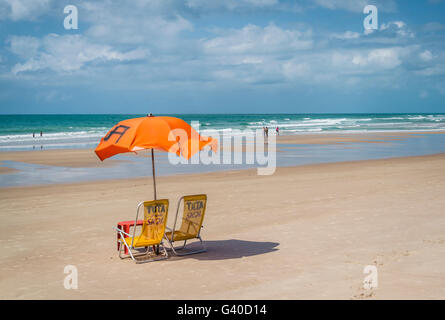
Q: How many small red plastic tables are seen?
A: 1